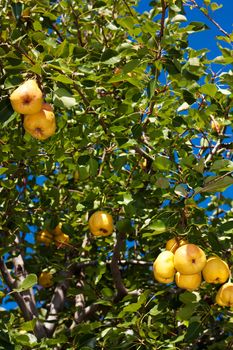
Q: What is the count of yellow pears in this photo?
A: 12